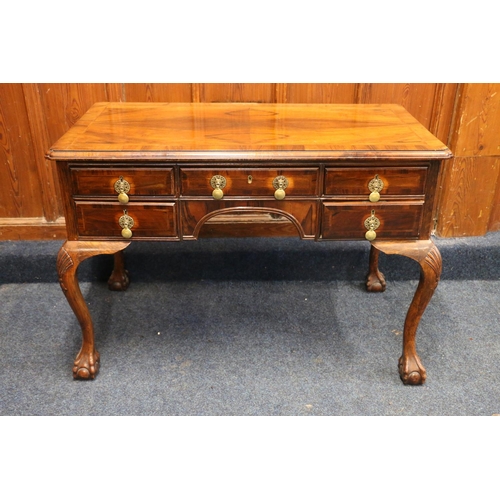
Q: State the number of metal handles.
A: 6